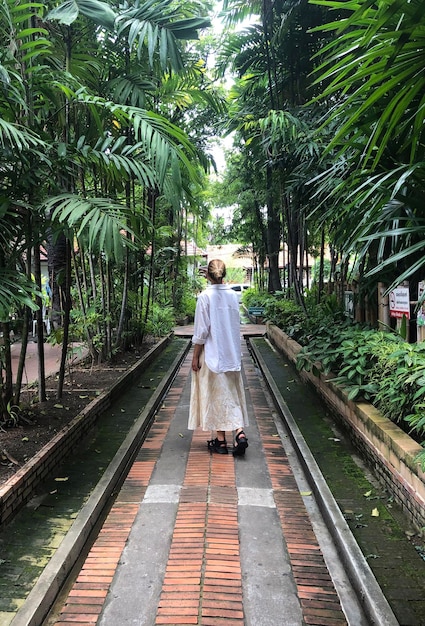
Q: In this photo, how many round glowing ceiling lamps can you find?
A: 0